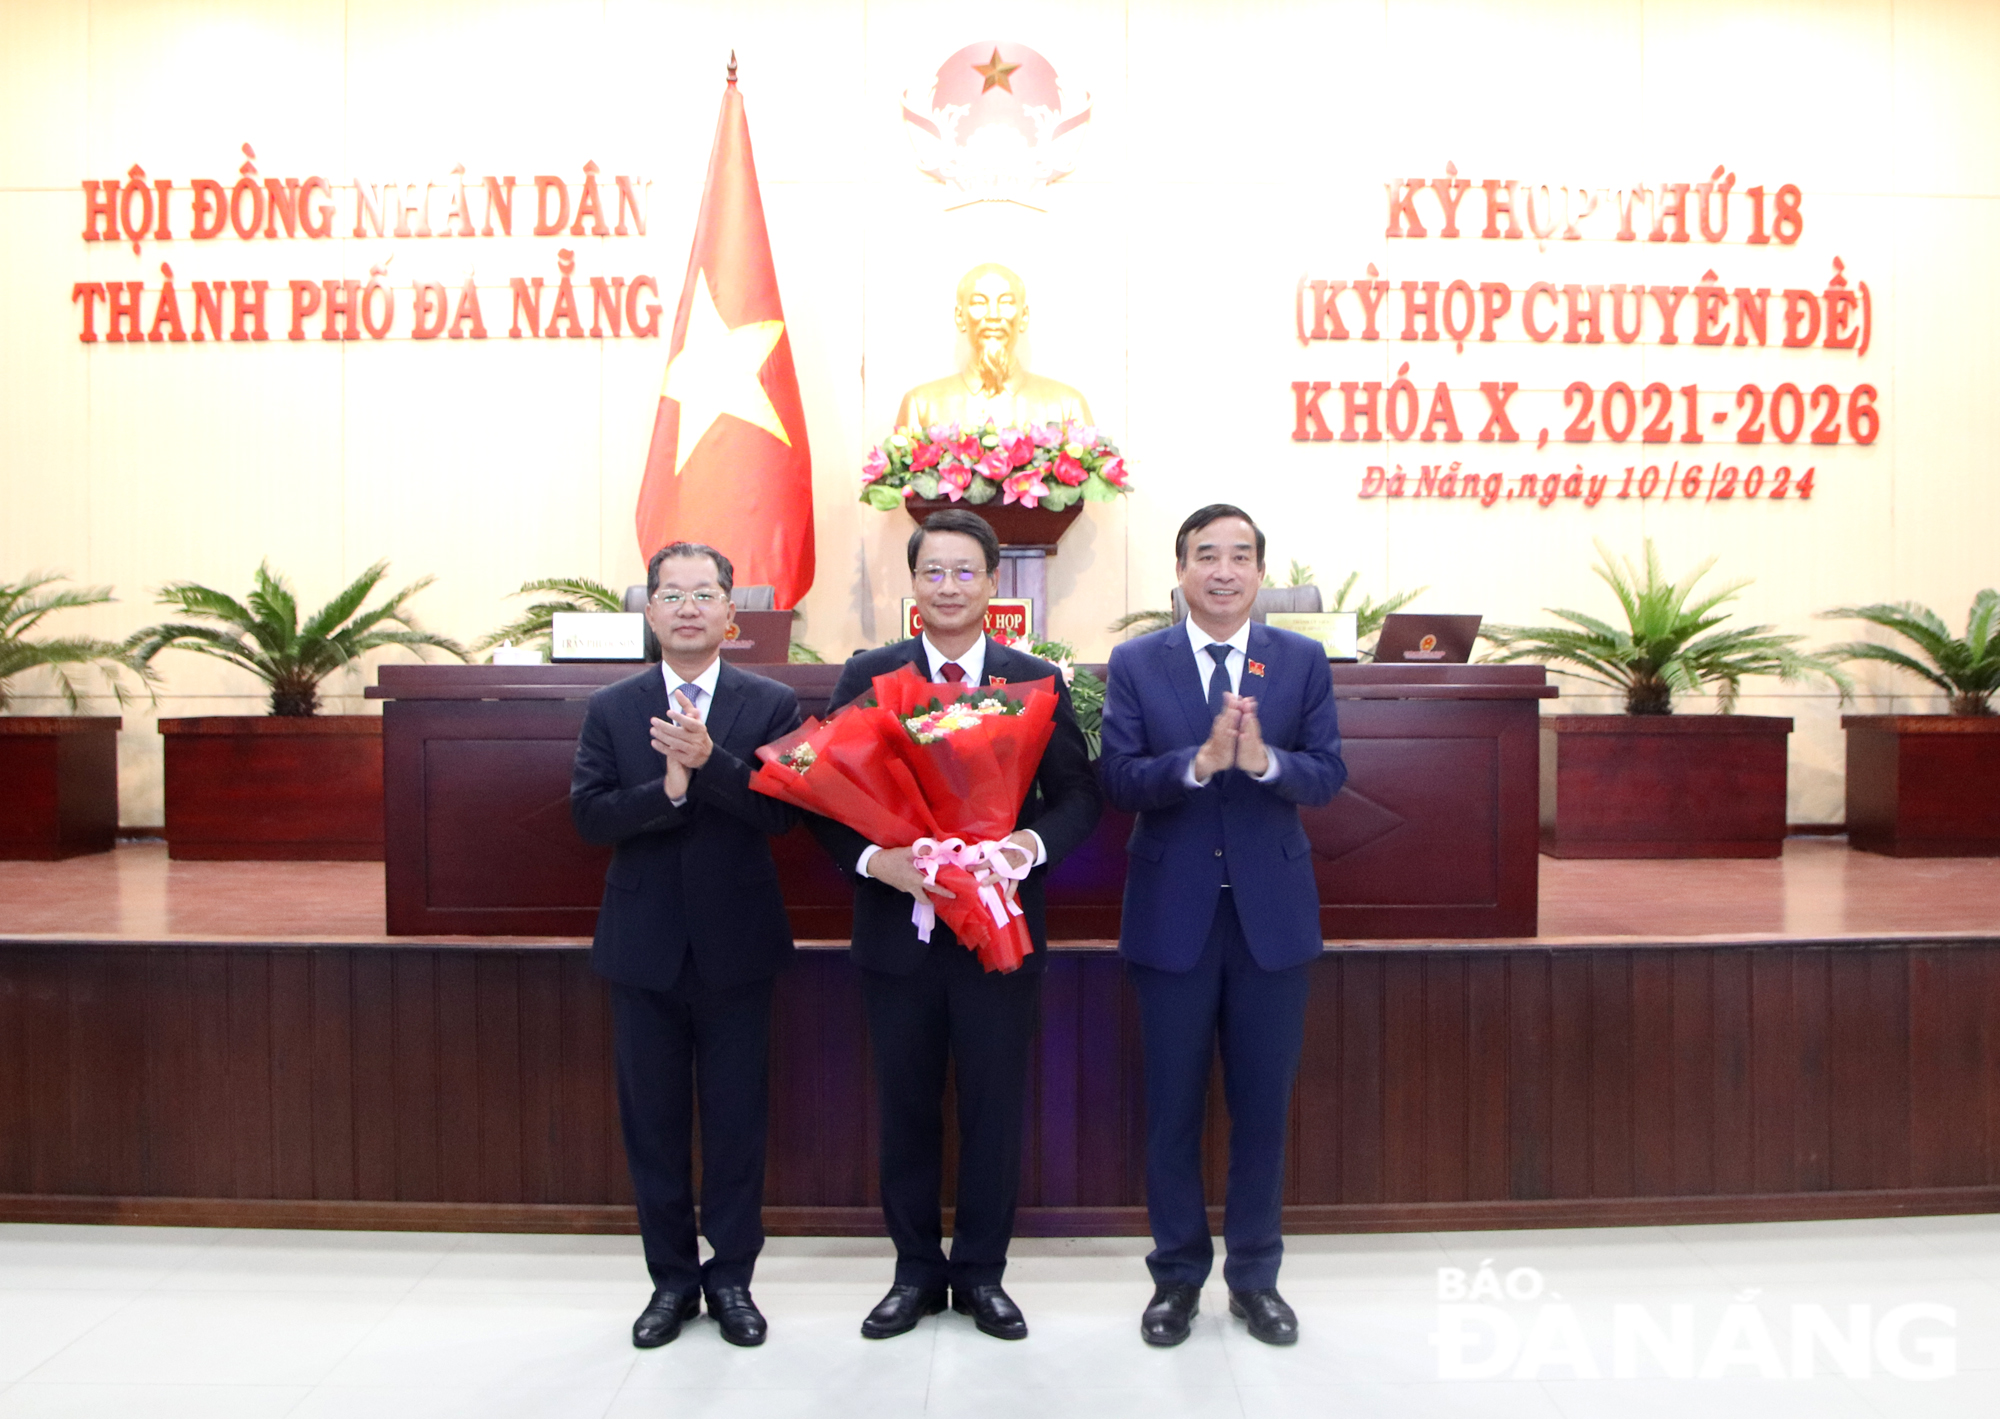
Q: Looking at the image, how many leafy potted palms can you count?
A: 6